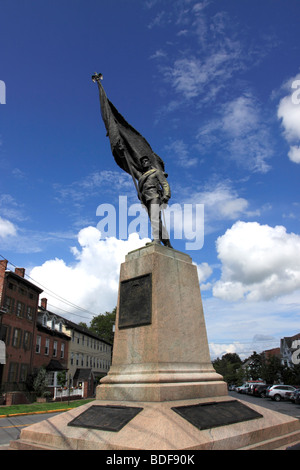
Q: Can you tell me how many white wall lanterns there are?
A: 0